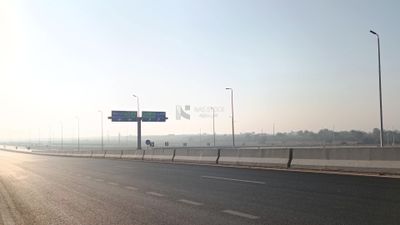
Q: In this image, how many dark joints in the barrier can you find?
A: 7